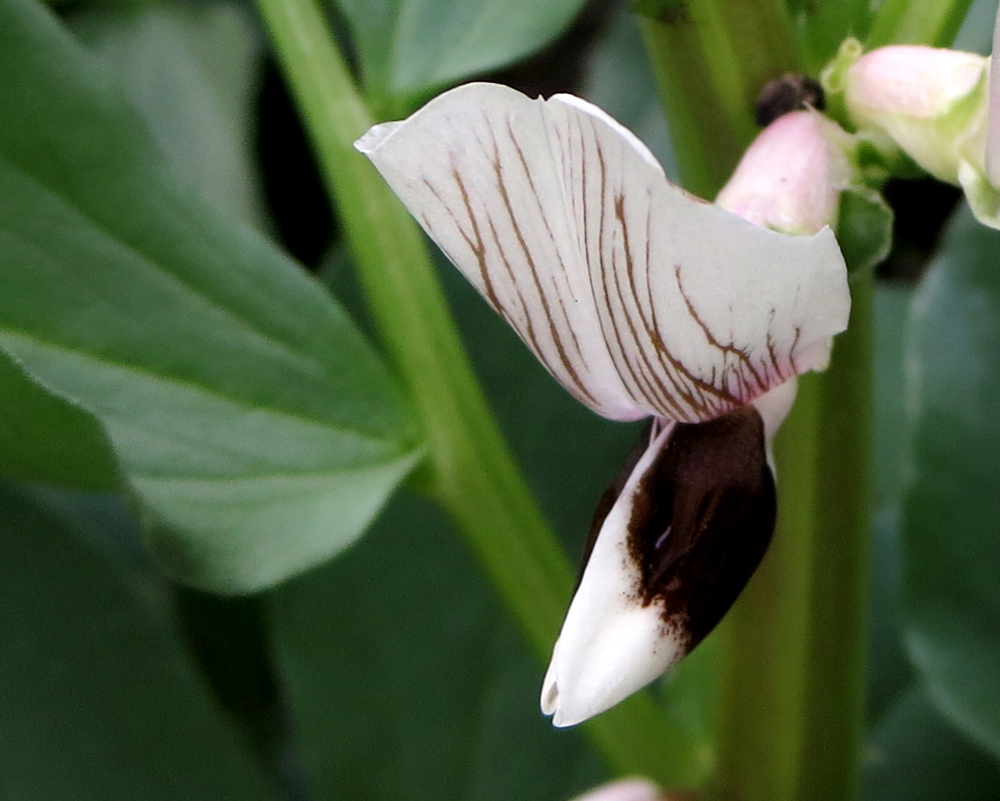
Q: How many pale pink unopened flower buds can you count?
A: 2